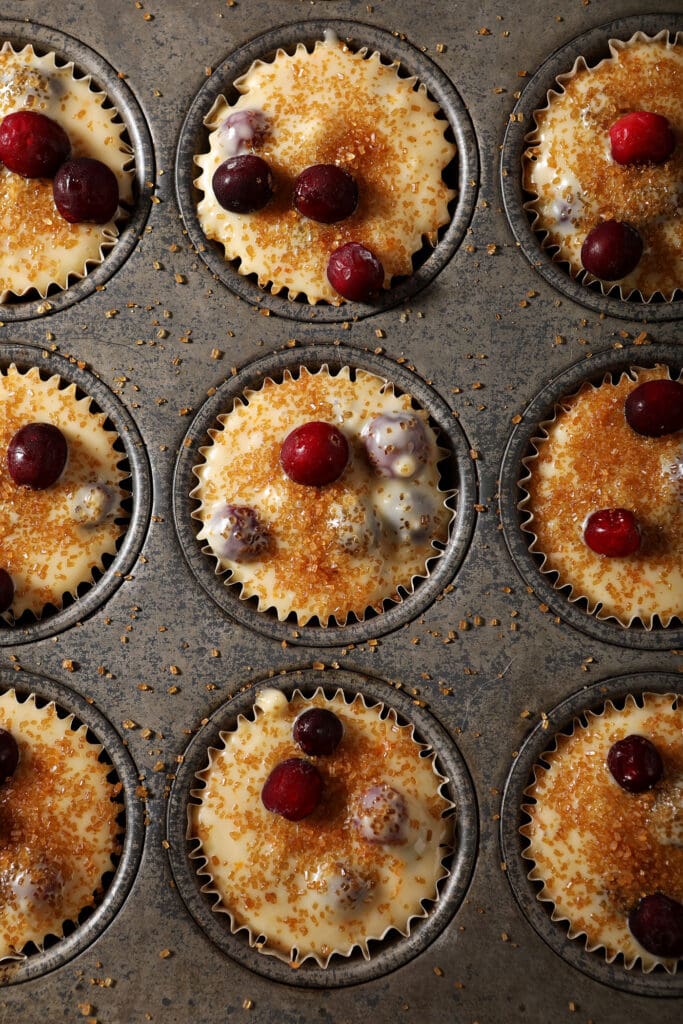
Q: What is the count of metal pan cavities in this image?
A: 9